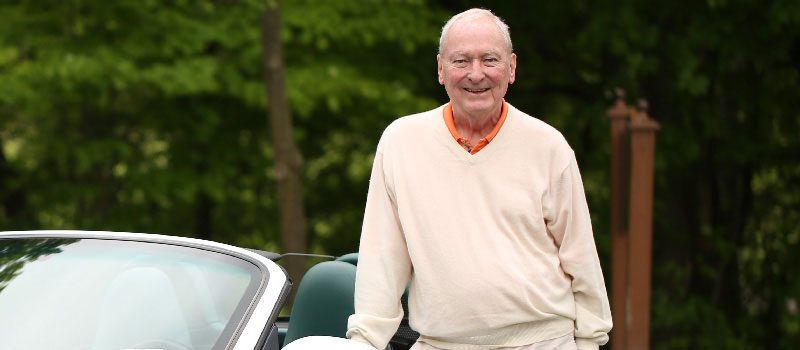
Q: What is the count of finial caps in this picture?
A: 2